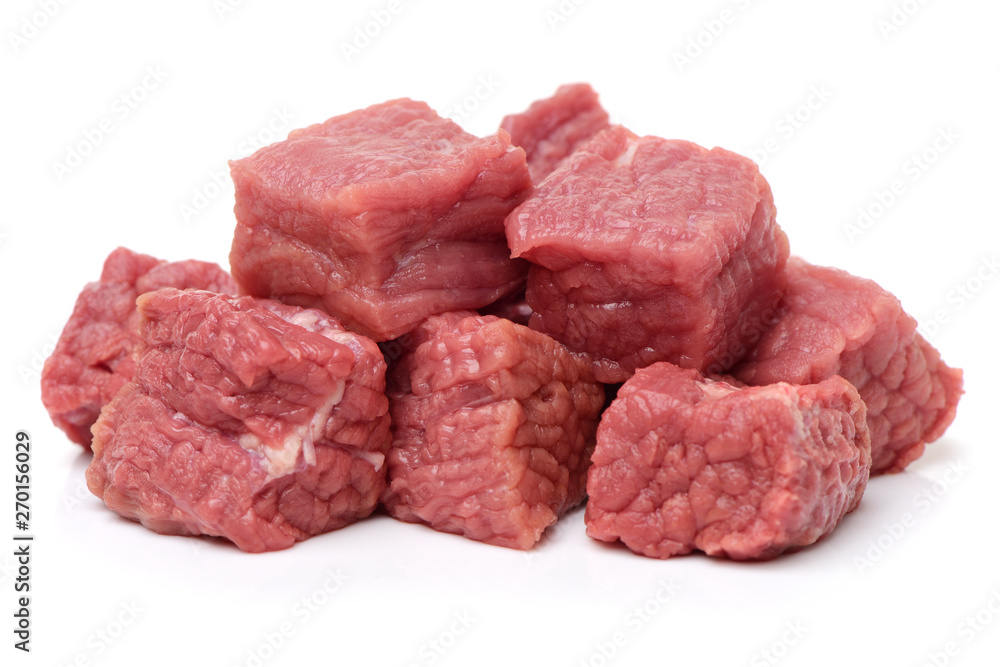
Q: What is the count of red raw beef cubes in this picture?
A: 8